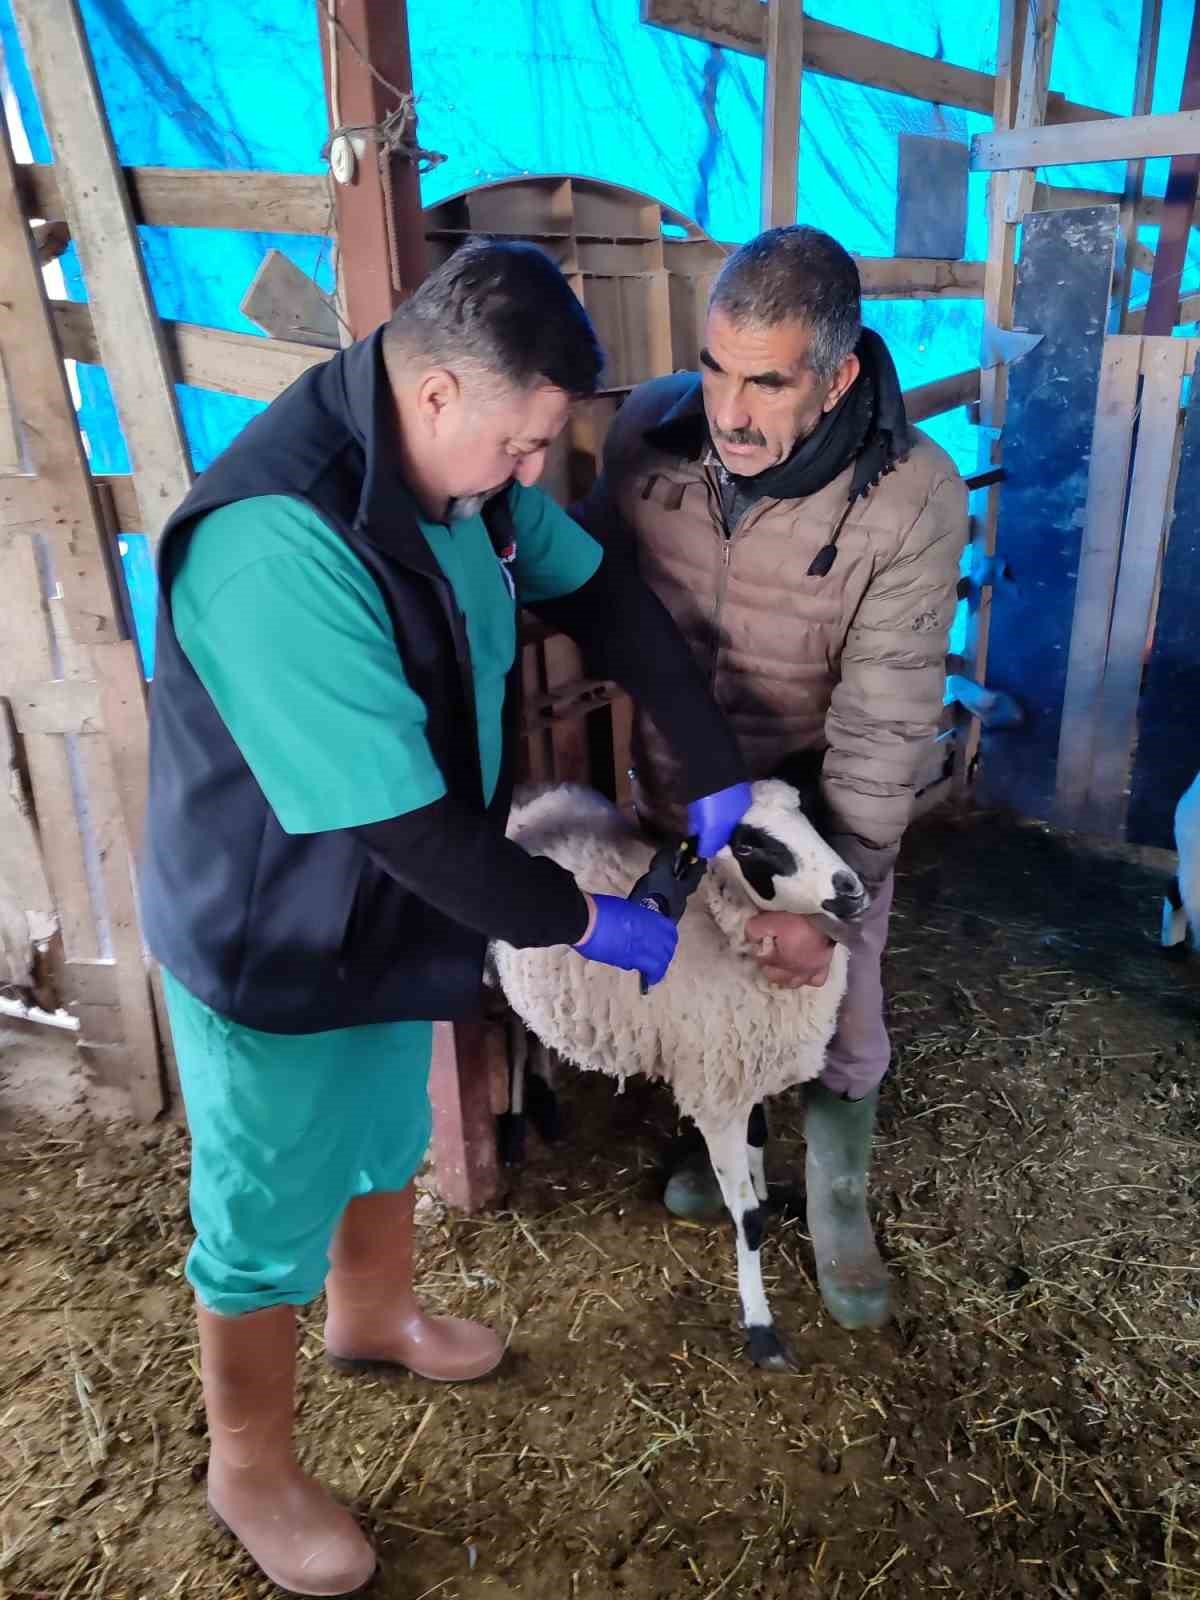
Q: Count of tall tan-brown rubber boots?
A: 2